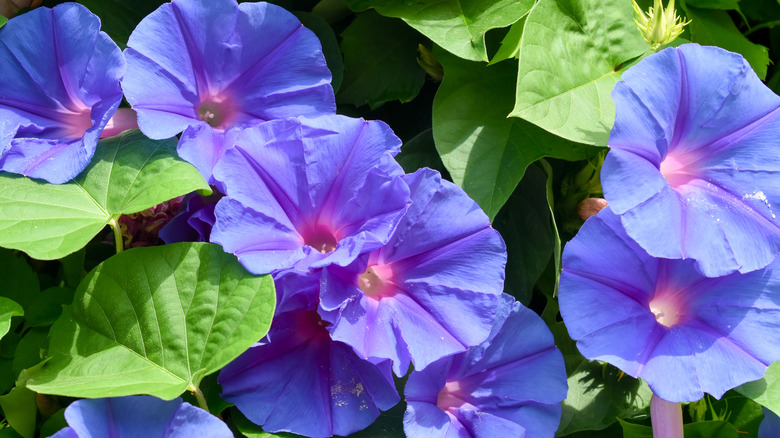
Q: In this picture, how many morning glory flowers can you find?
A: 9